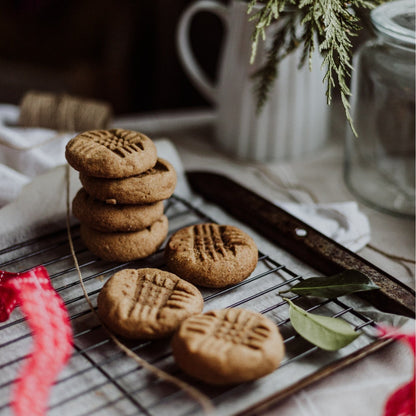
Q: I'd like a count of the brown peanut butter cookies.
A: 7